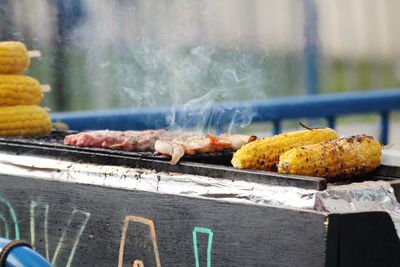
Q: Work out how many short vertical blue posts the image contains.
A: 3